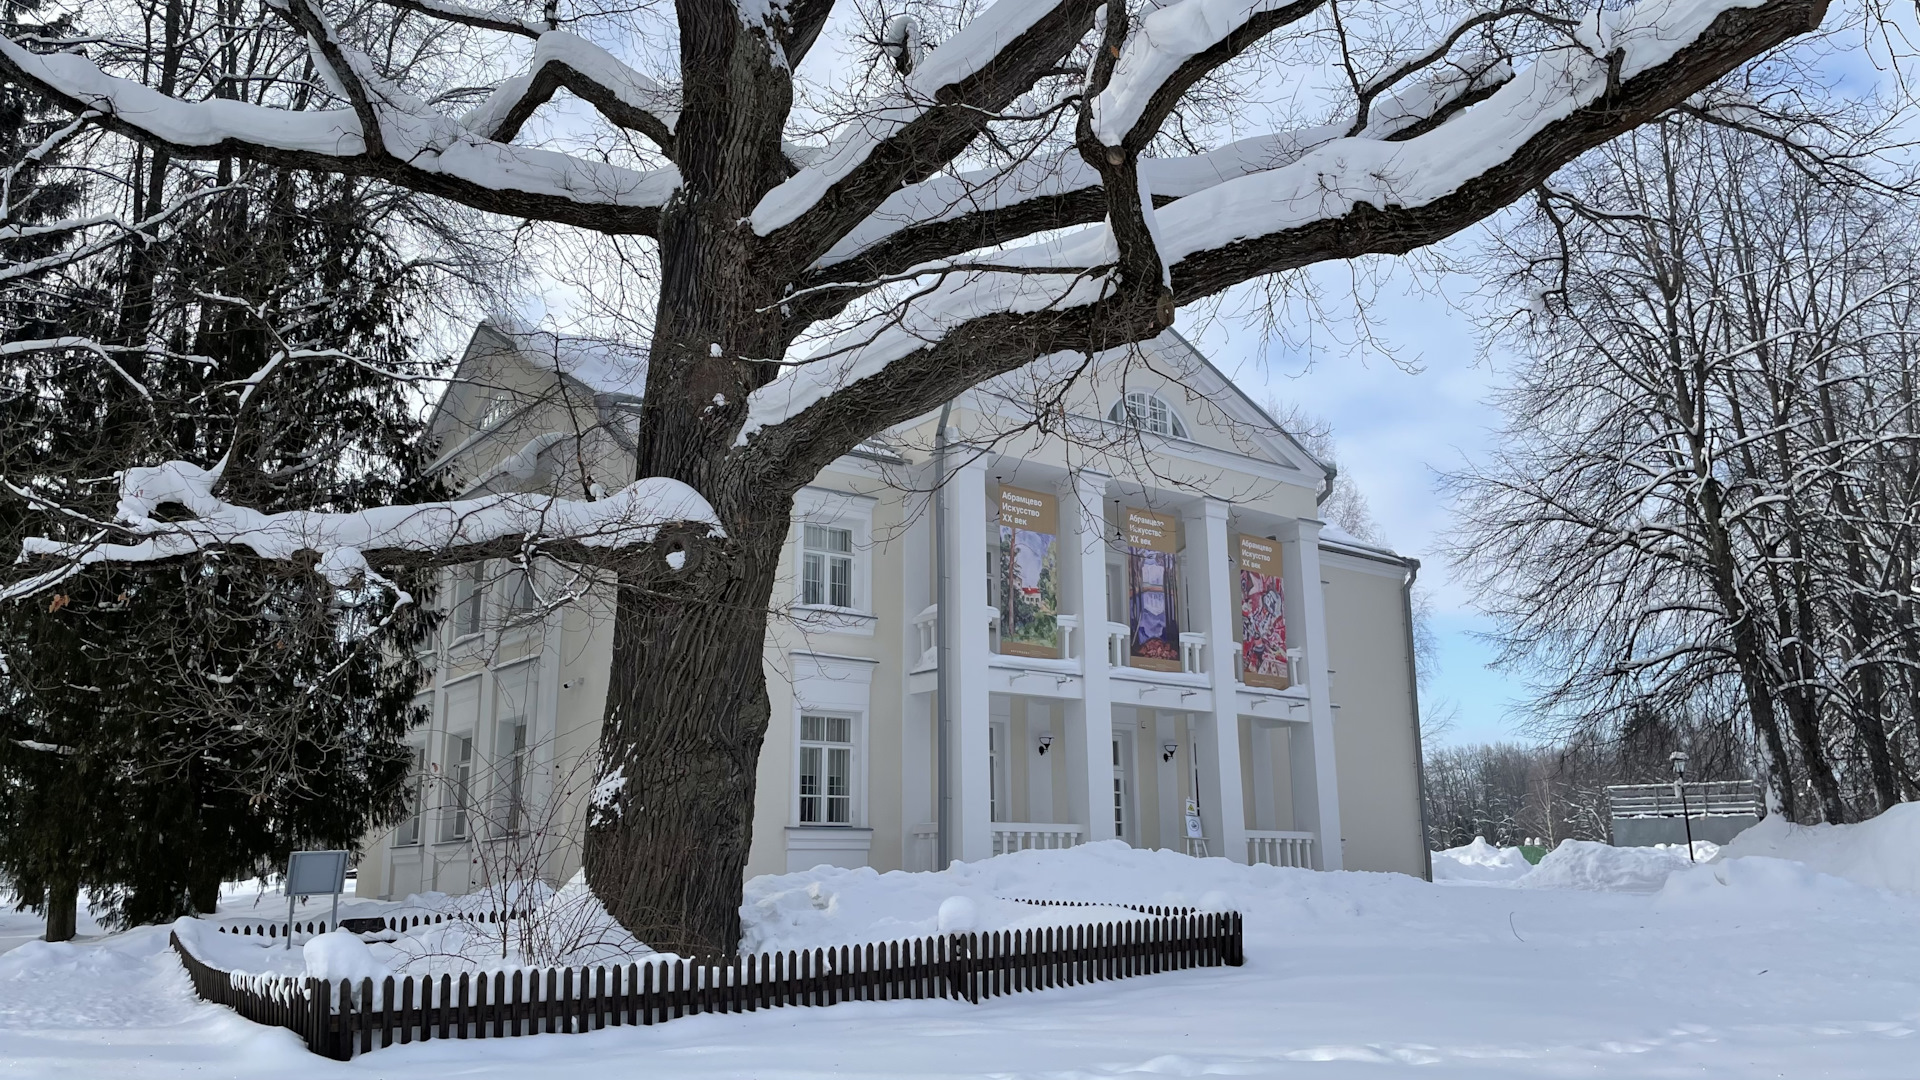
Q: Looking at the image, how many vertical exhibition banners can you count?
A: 3